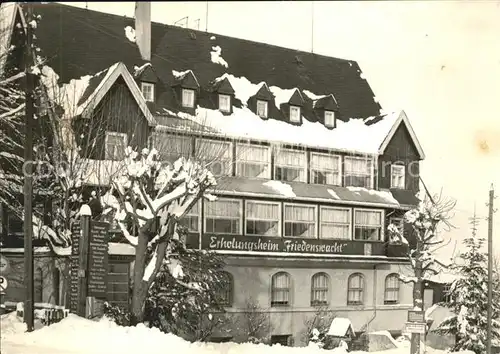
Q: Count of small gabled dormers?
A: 6